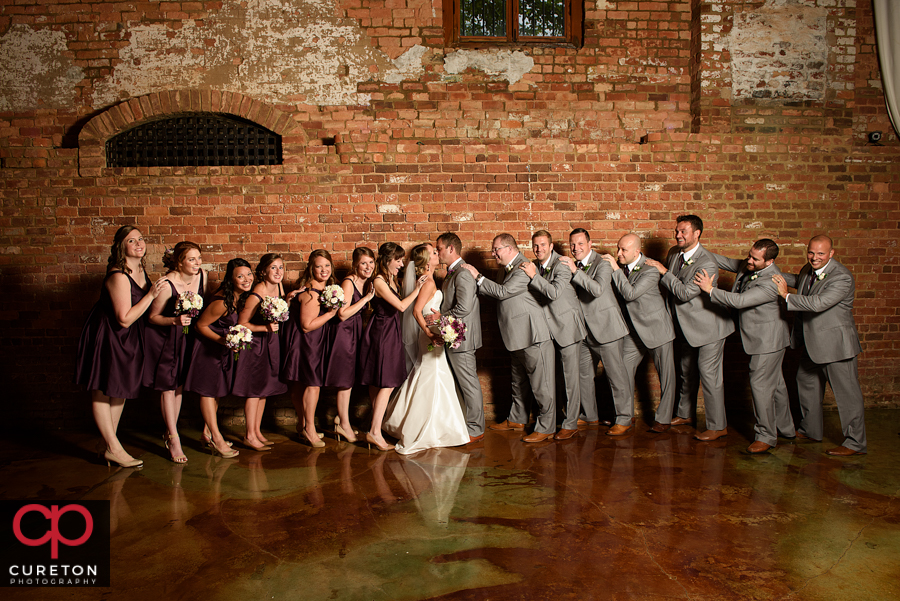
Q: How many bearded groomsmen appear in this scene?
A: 2